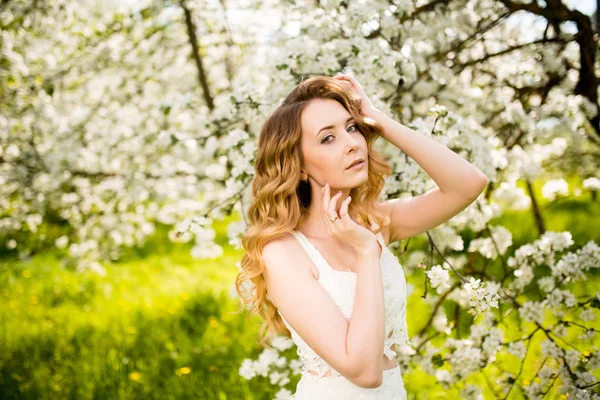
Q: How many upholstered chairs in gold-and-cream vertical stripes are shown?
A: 0